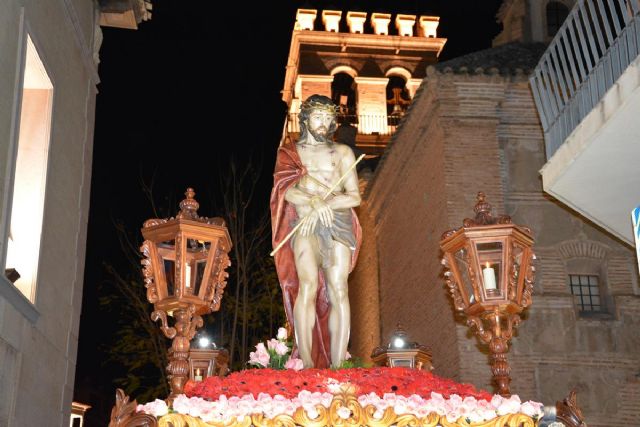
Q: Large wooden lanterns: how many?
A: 2